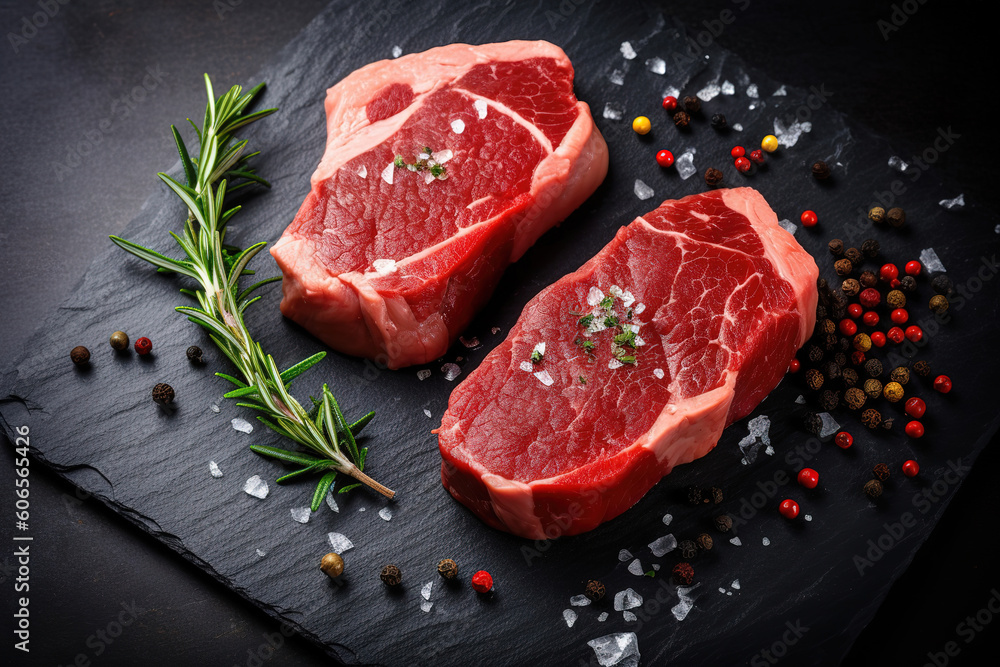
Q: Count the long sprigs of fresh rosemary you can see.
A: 1